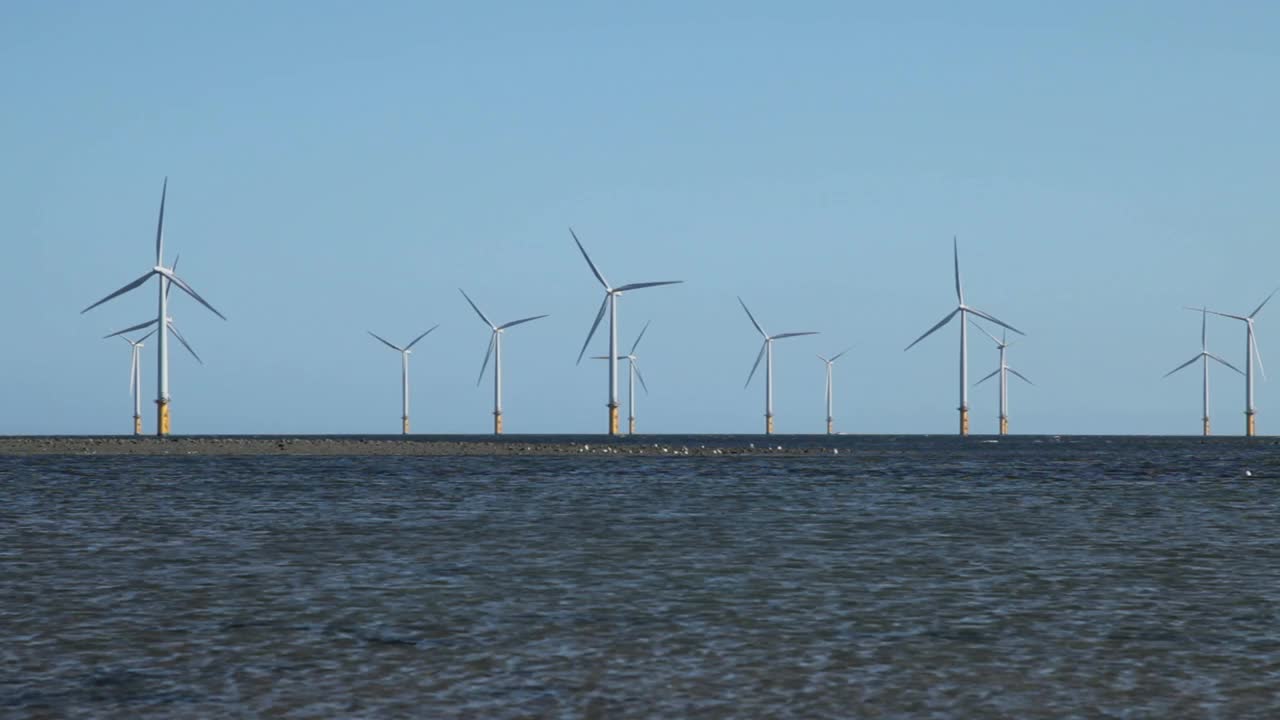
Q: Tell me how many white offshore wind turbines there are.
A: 14